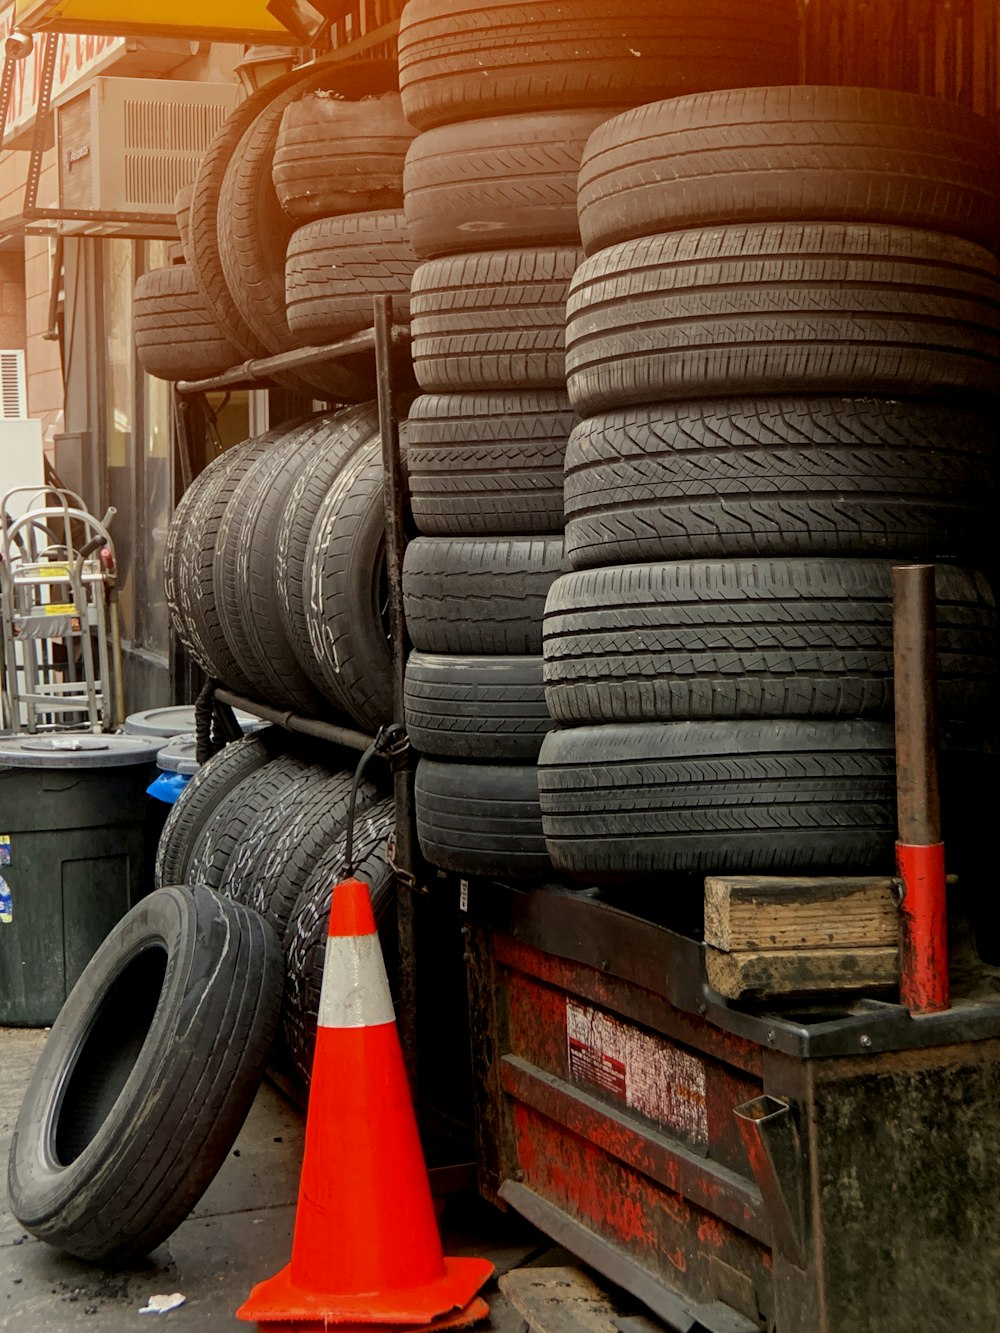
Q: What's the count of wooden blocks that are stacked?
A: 2